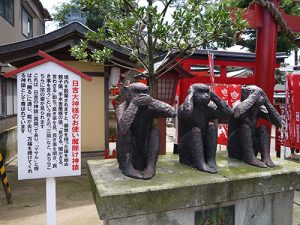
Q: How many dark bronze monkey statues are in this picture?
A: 3